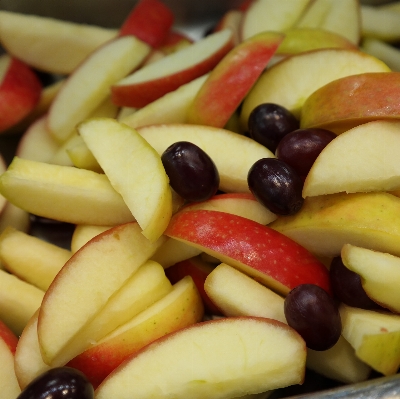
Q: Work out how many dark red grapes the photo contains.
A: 7